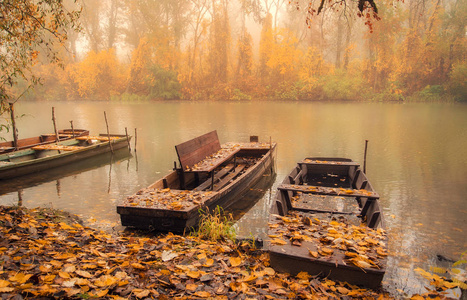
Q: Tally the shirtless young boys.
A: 0